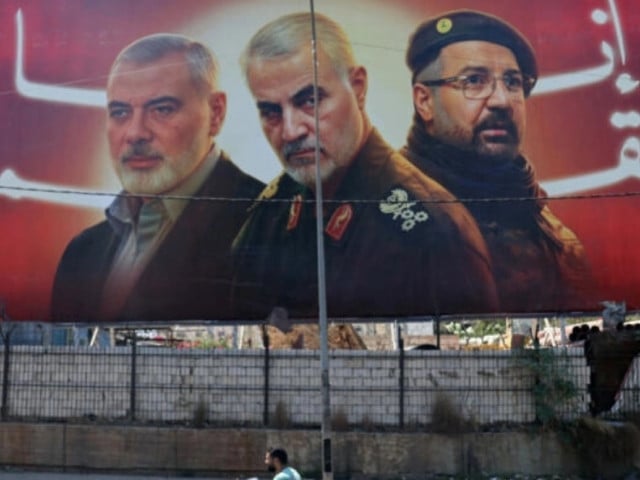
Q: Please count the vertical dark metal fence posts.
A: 5